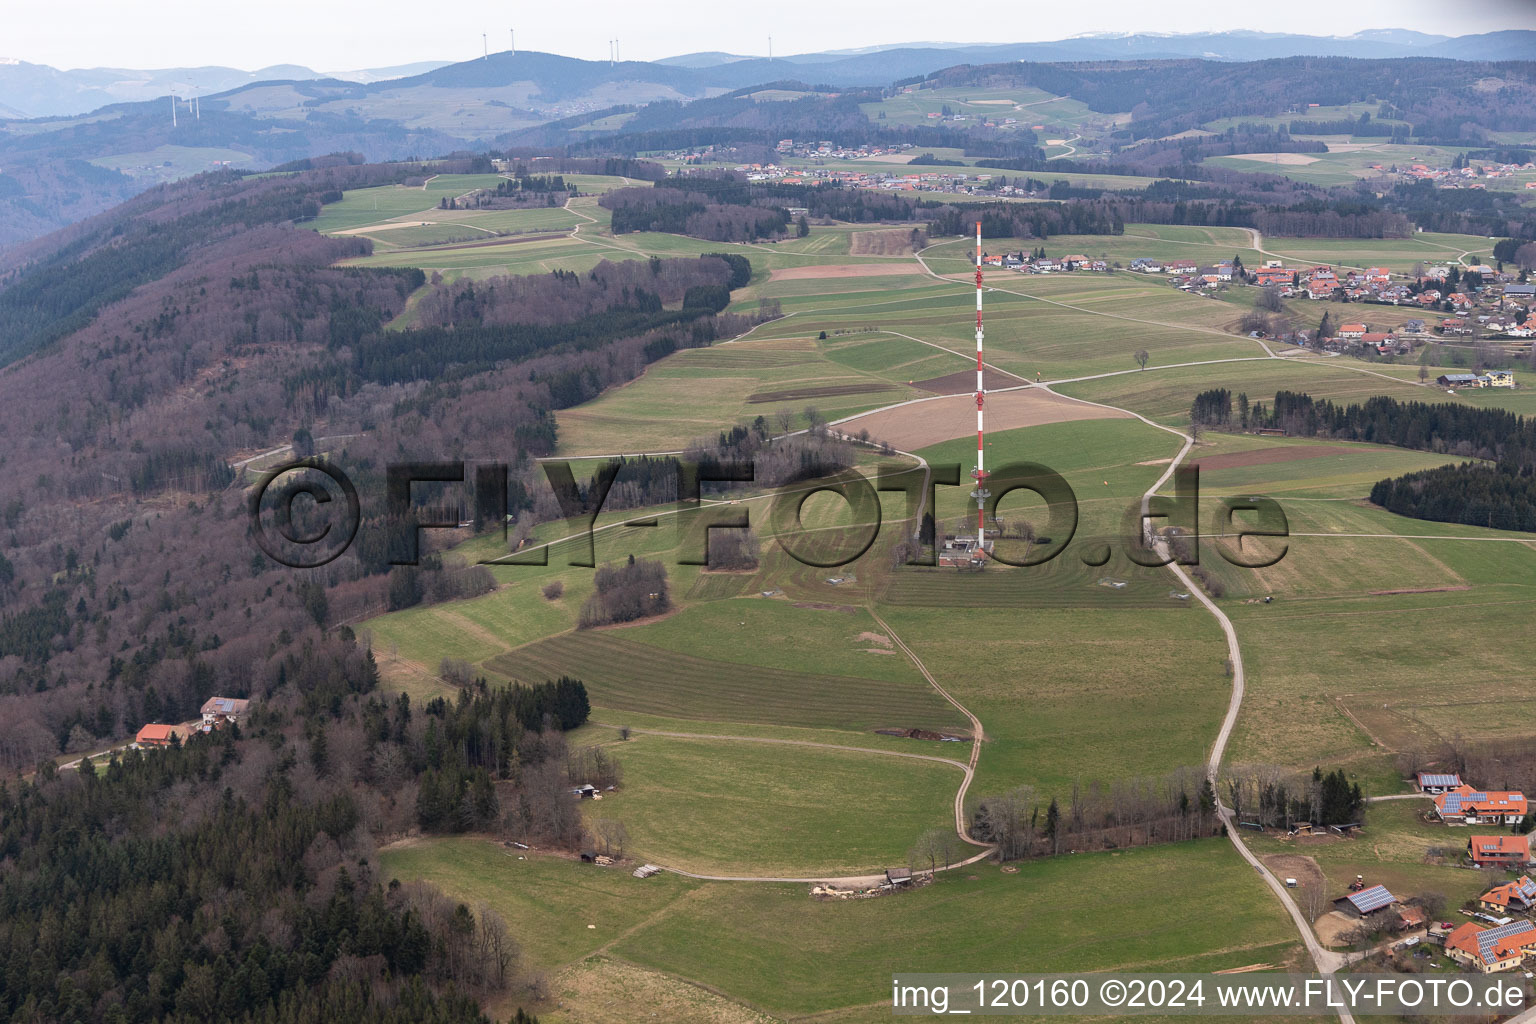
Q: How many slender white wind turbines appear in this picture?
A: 8